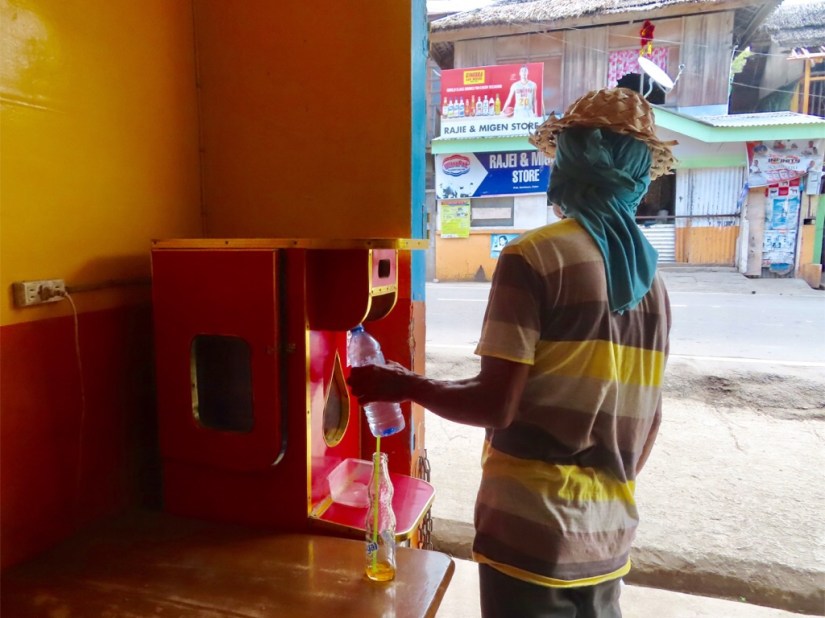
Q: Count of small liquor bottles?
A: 10